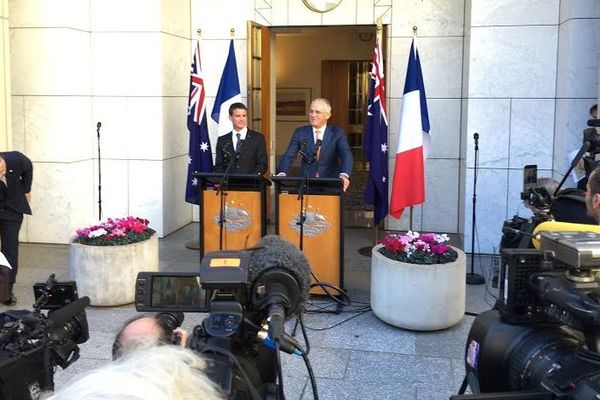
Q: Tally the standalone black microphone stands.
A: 2